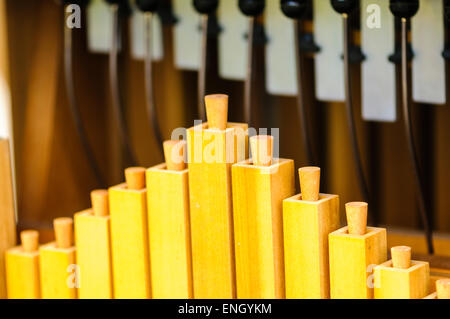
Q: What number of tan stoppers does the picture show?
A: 11